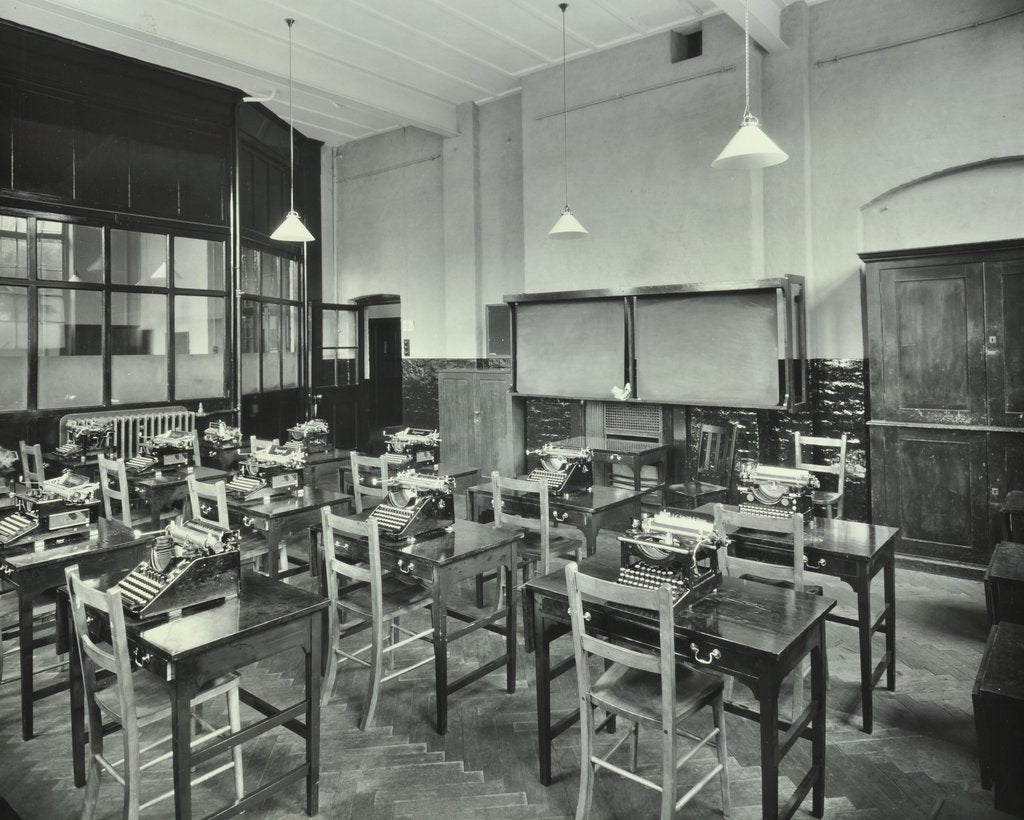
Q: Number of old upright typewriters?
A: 13